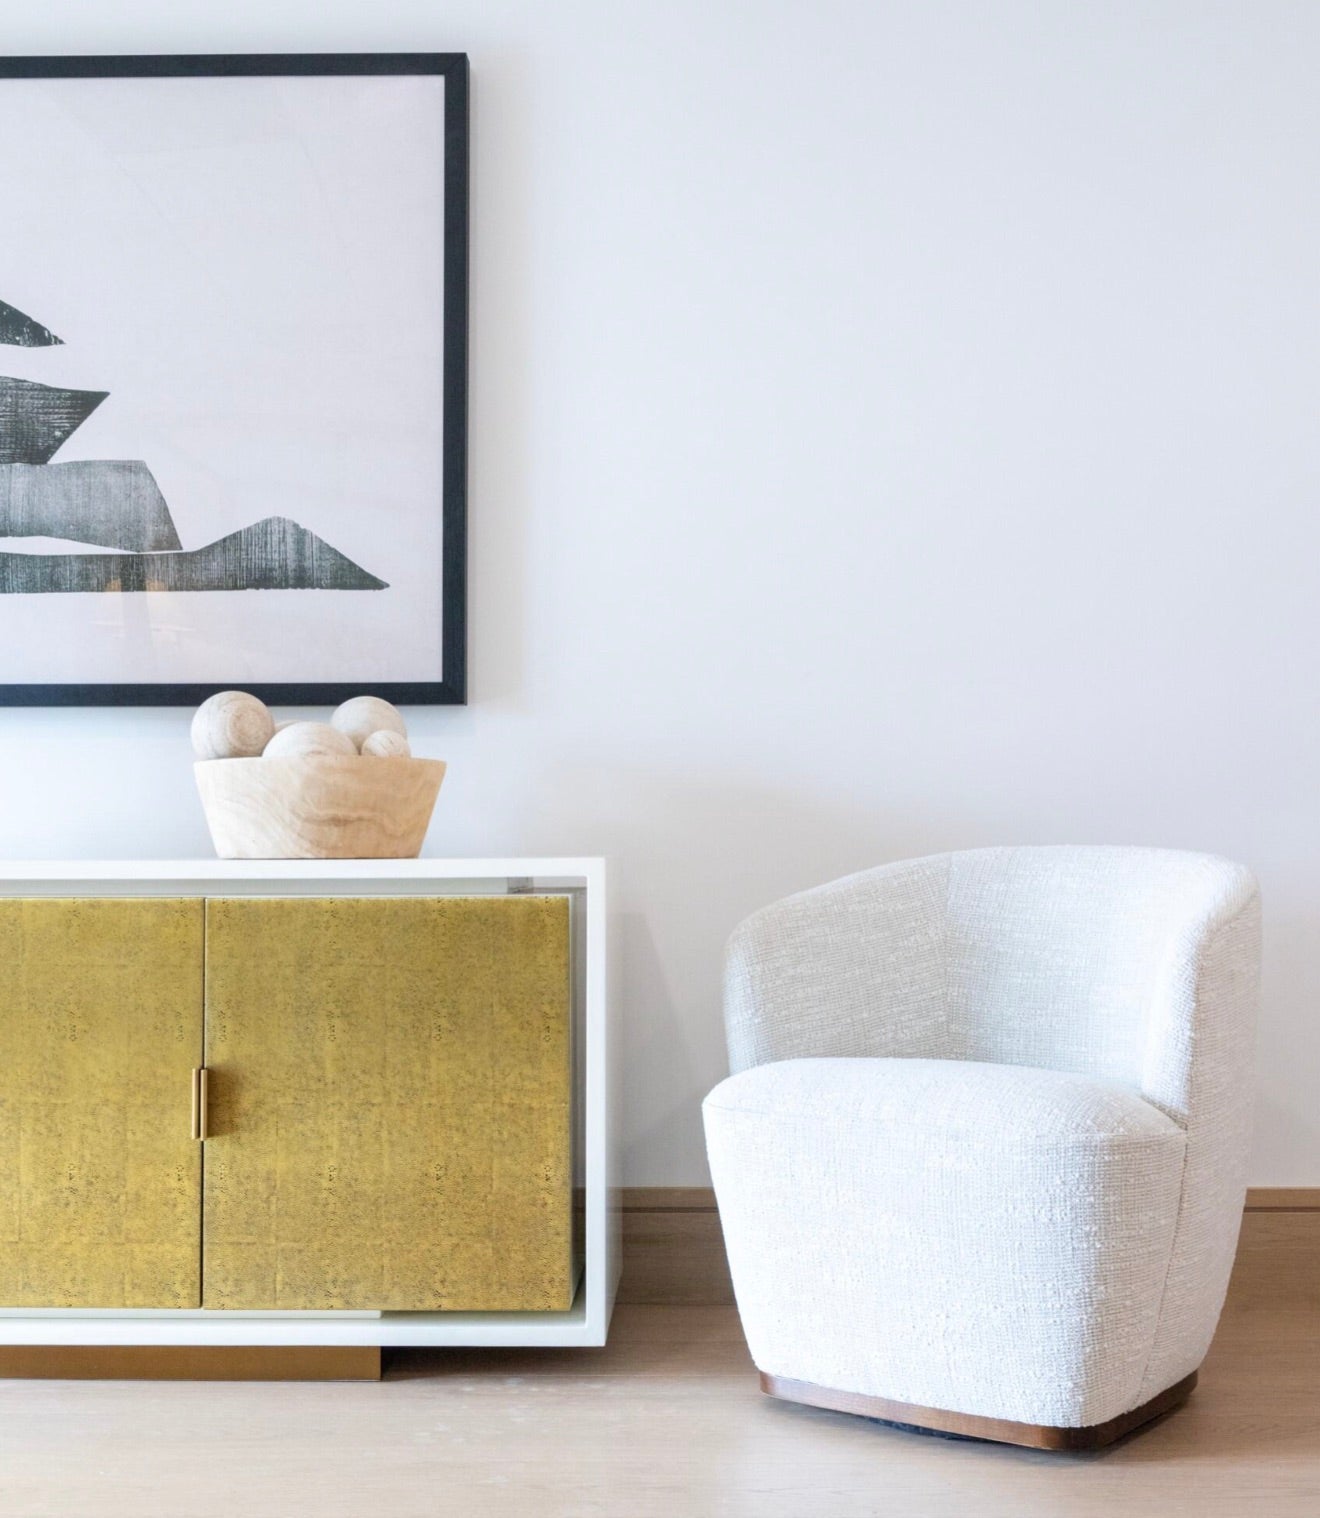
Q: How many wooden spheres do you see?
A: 5